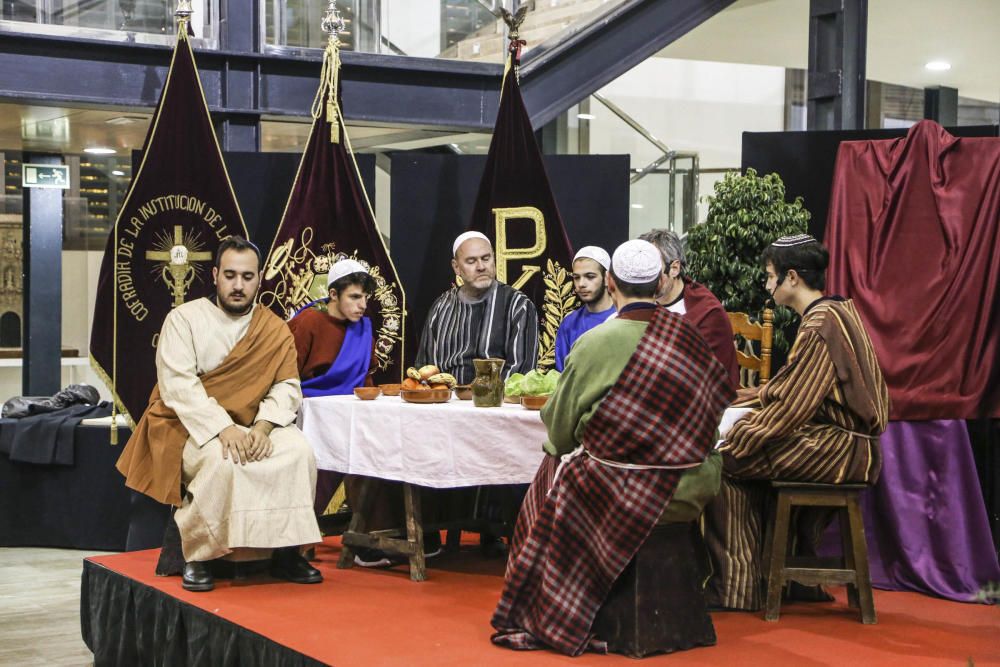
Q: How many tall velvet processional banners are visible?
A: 3